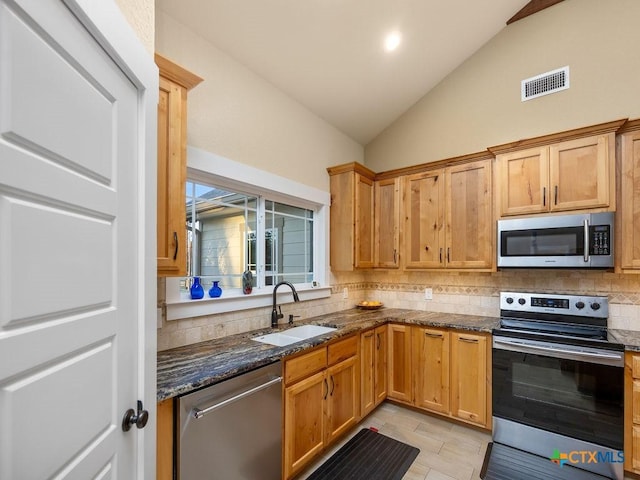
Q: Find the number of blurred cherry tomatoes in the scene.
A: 0